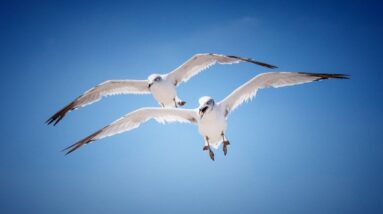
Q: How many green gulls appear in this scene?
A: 0